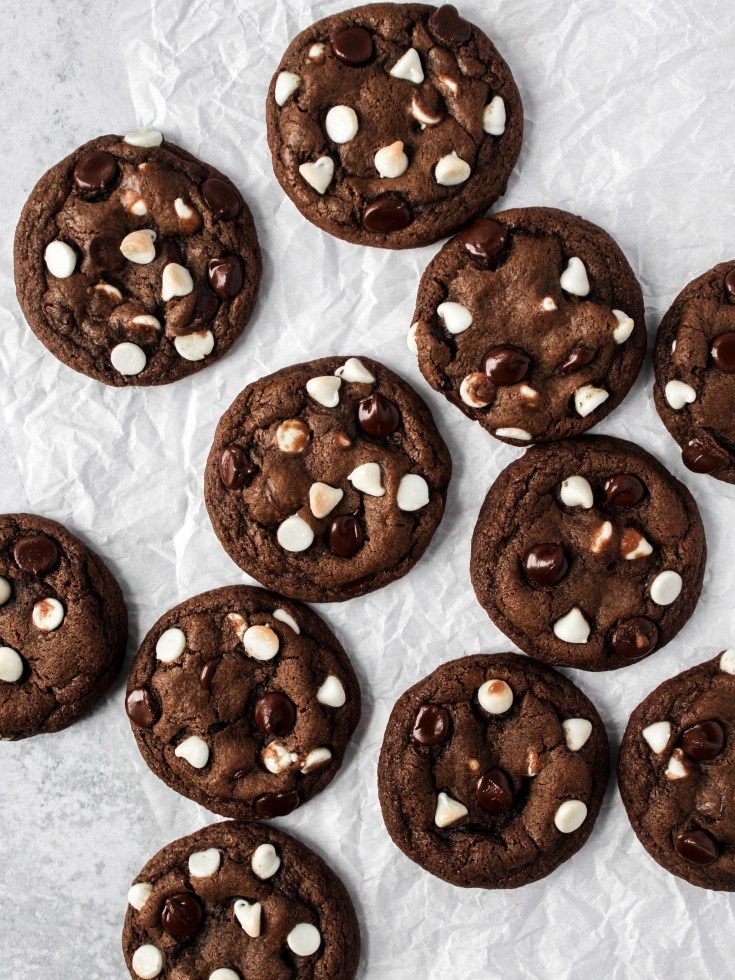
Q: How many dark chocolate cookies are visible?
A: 11